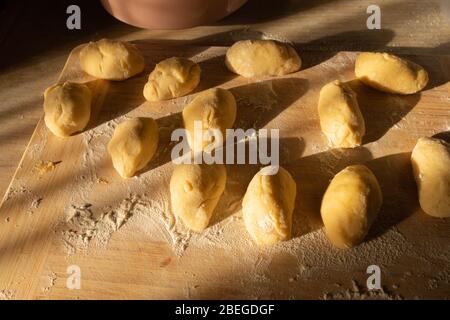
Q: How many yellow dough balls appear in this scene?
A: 12